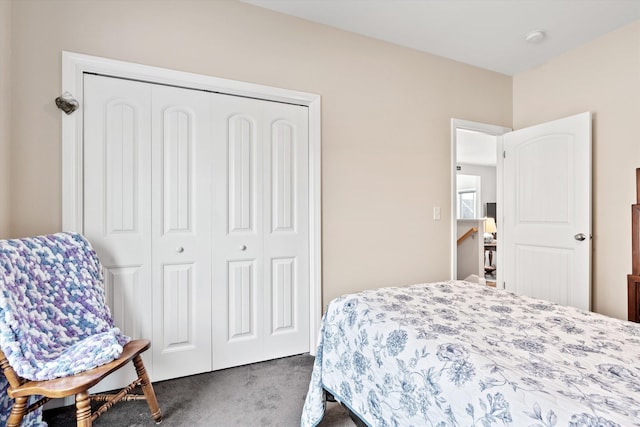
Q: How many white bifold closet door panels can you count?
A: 4